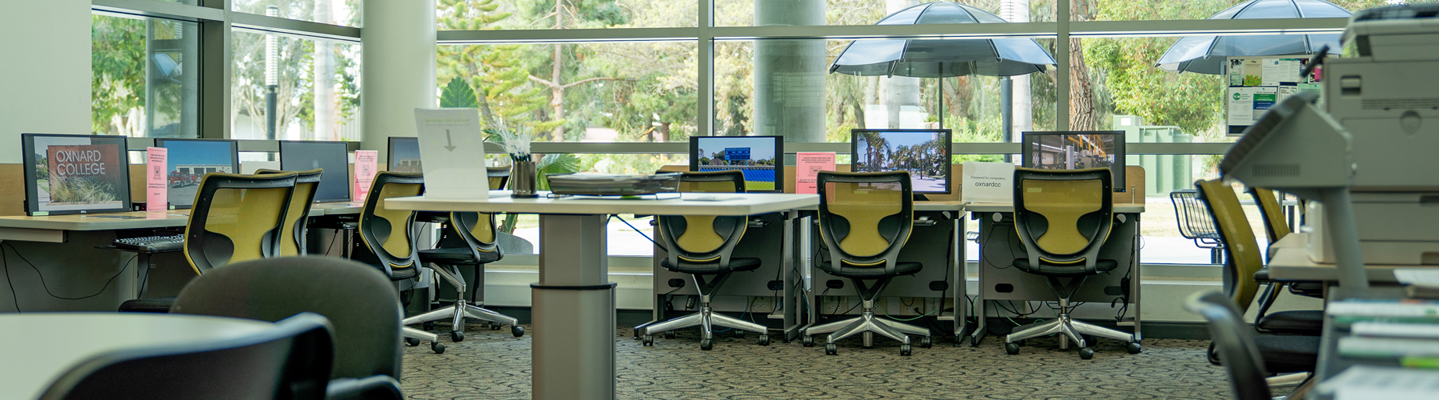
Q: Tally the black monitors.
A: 7